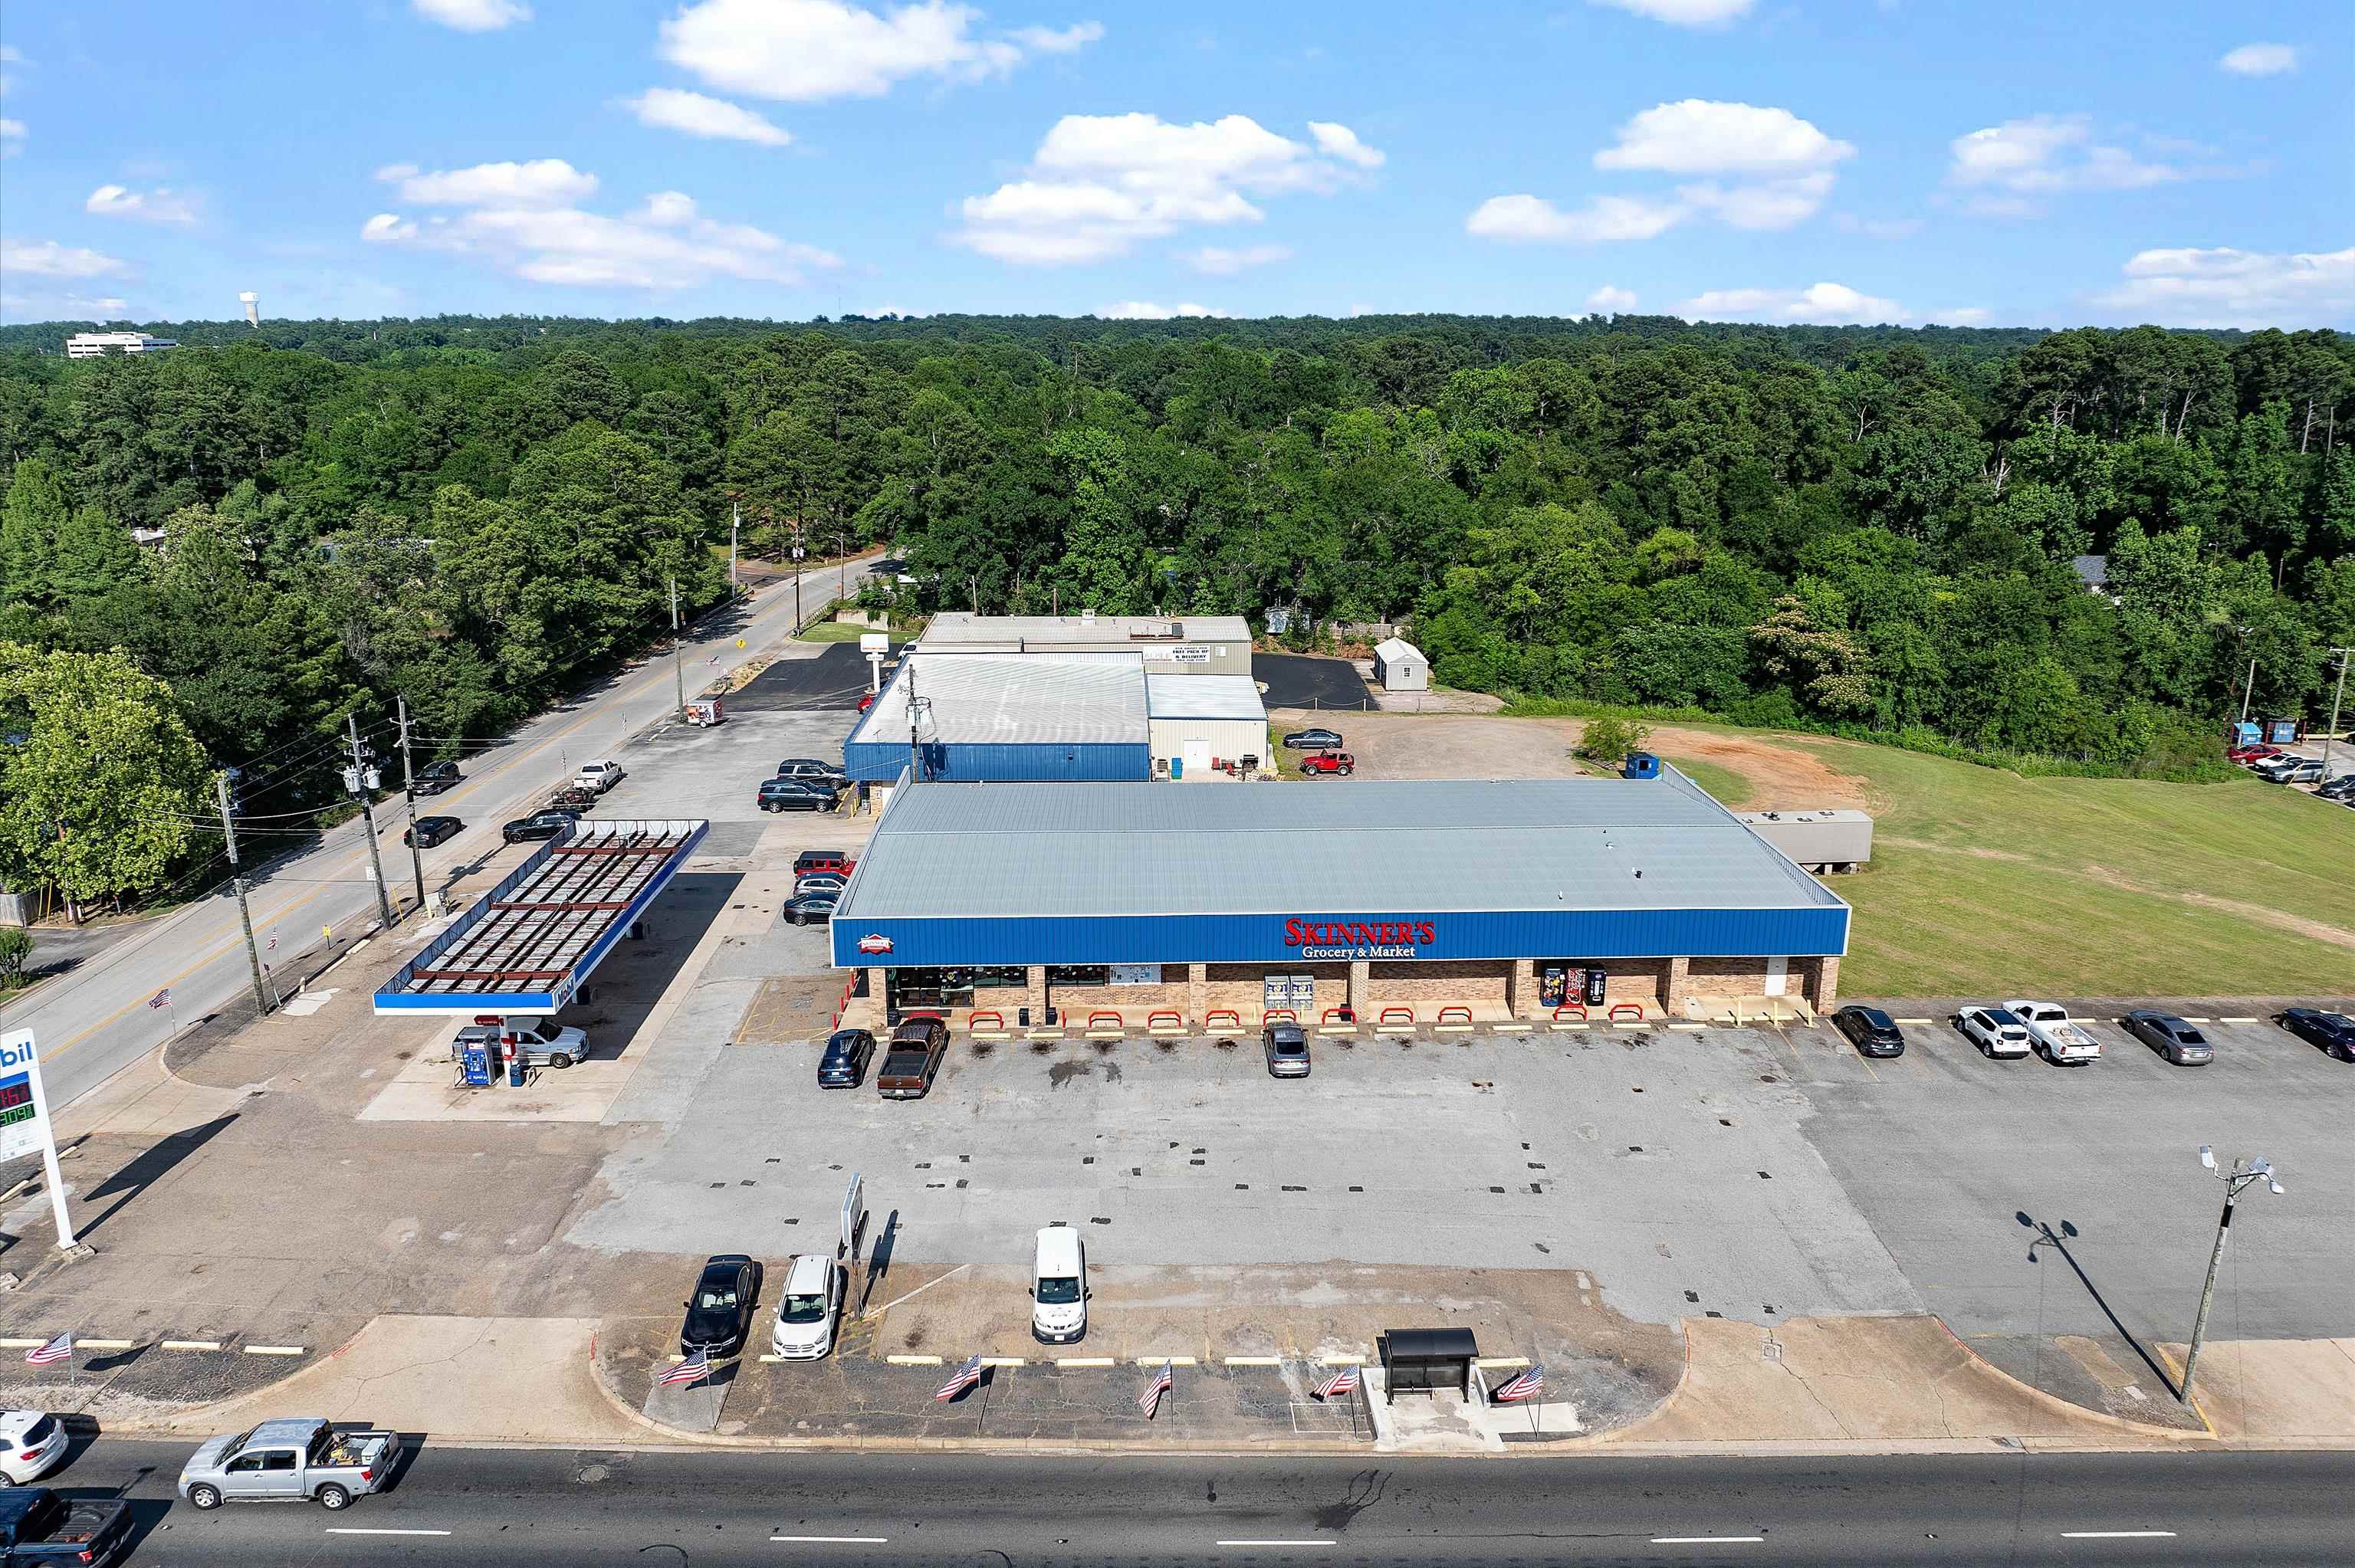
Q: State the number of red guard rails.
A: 11